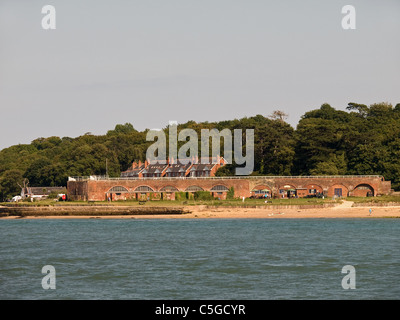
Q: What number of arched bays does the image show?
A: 10